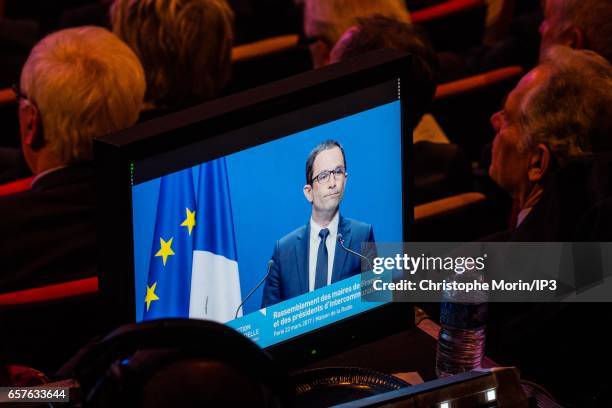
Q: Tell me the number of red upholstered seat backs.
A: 7